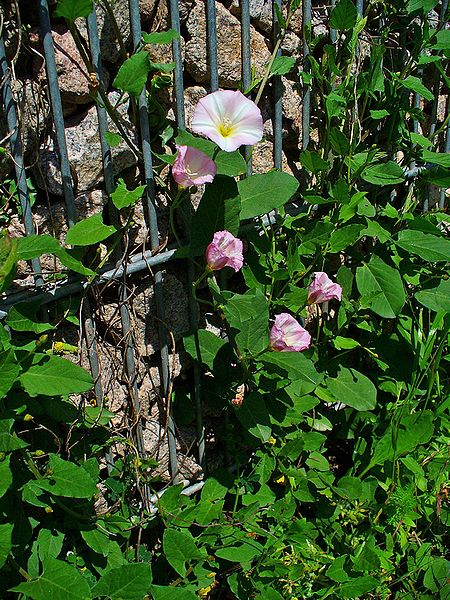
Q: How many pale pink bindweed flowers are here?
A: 5